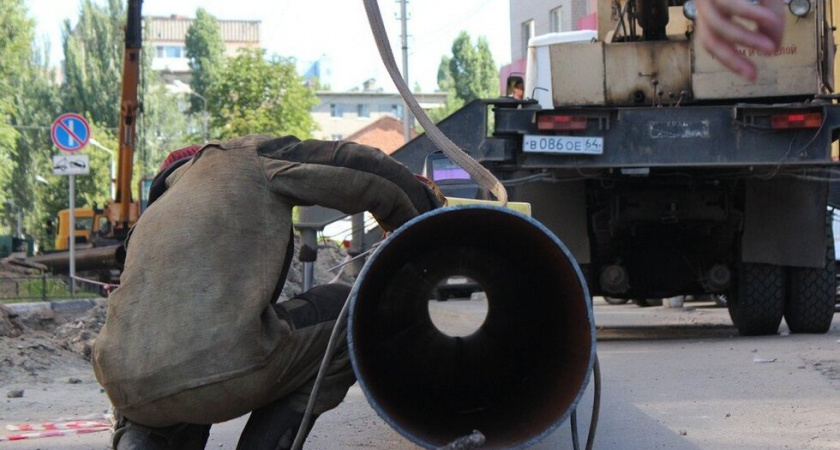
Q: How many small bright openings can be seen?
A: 1